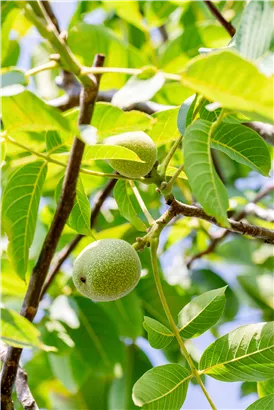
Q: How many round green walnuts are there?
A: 2